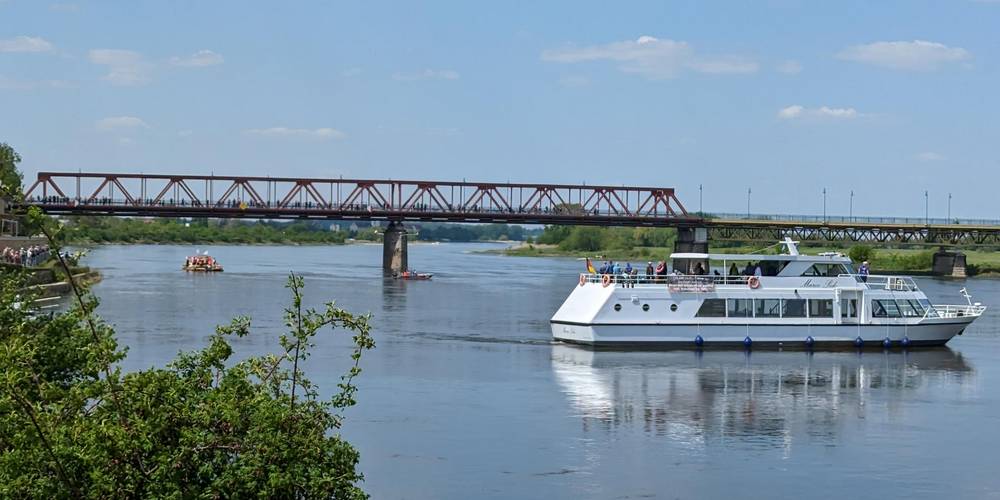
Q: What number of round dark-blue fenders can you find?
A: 6